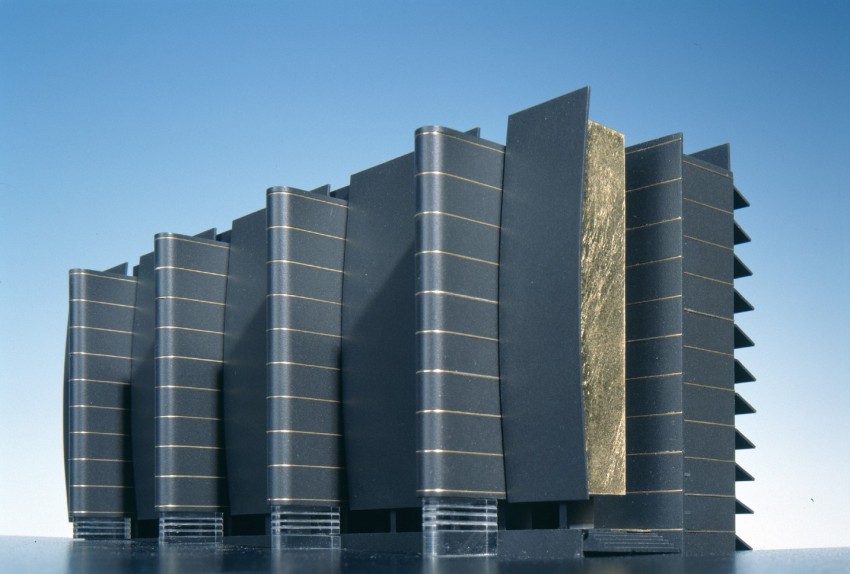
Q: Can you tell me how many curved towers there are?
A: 4